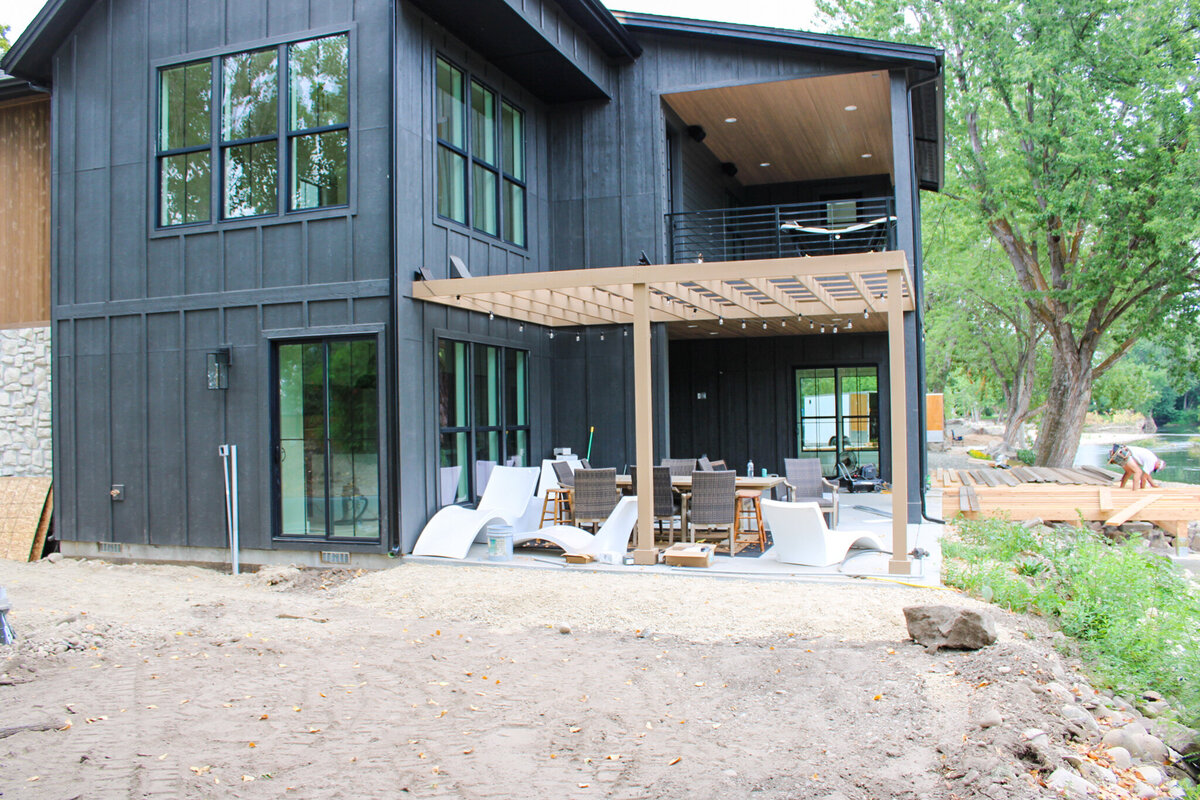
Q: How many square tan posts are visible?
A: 2